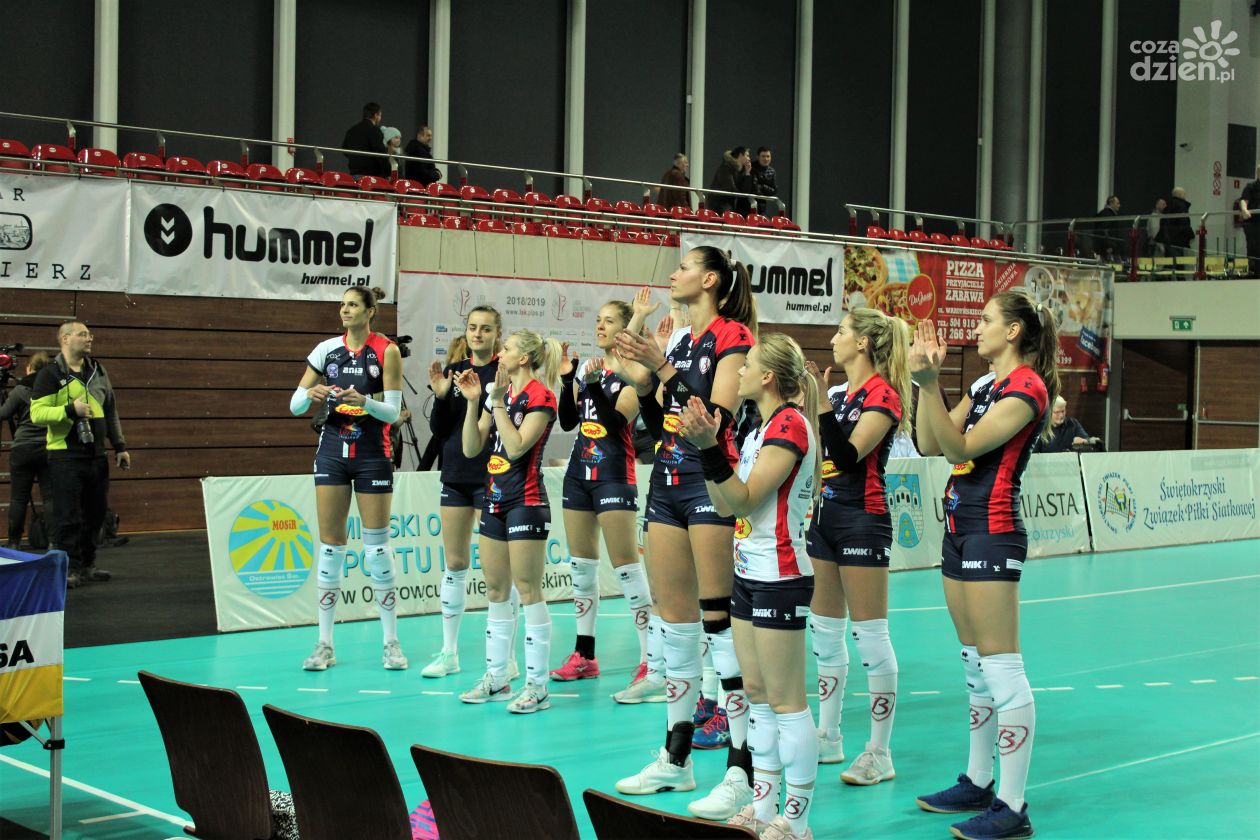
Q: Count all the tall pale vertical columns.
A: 10